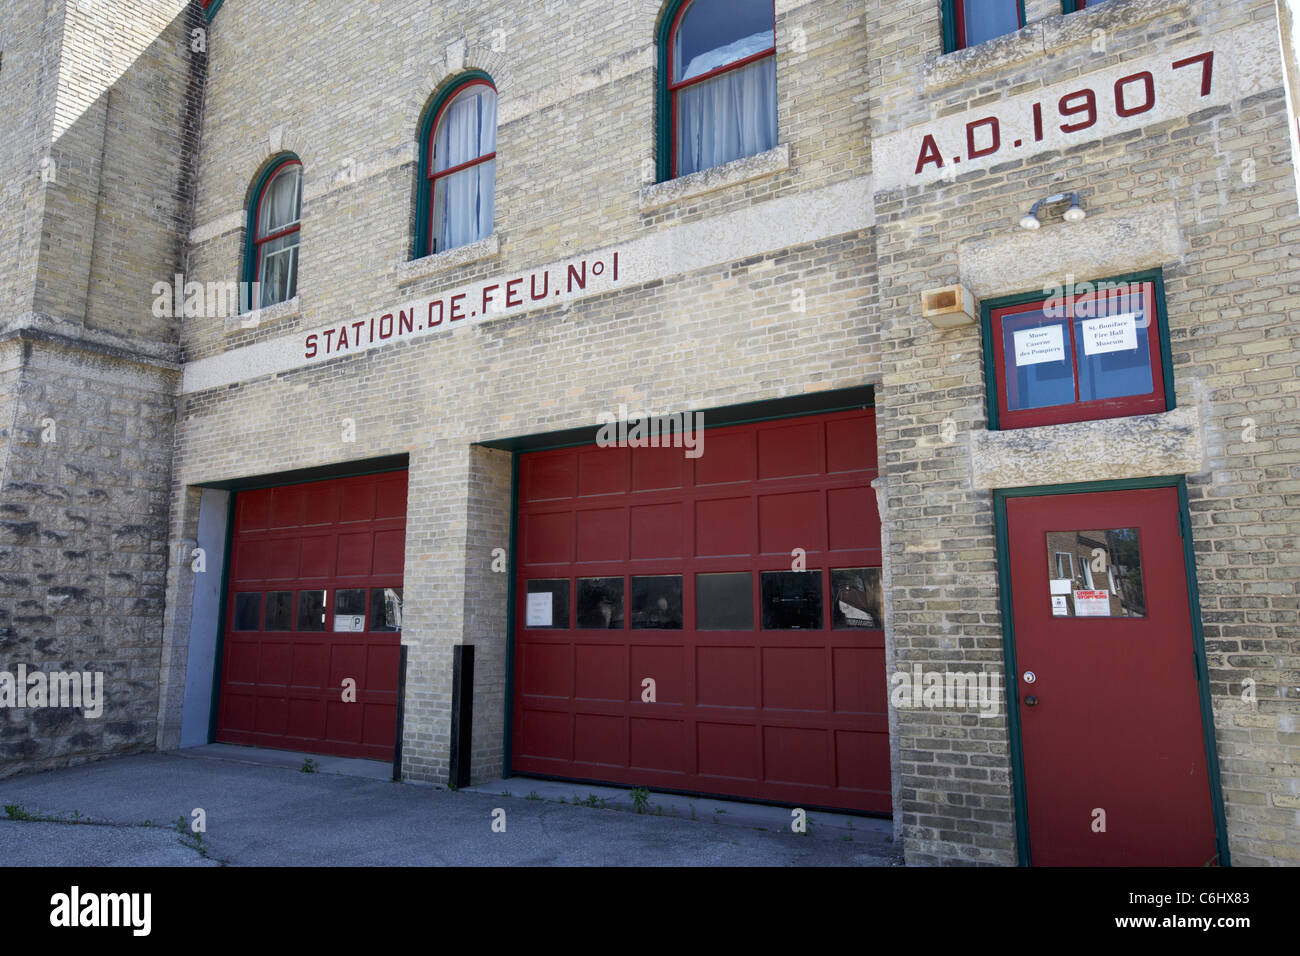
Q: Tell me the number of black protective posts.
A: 2